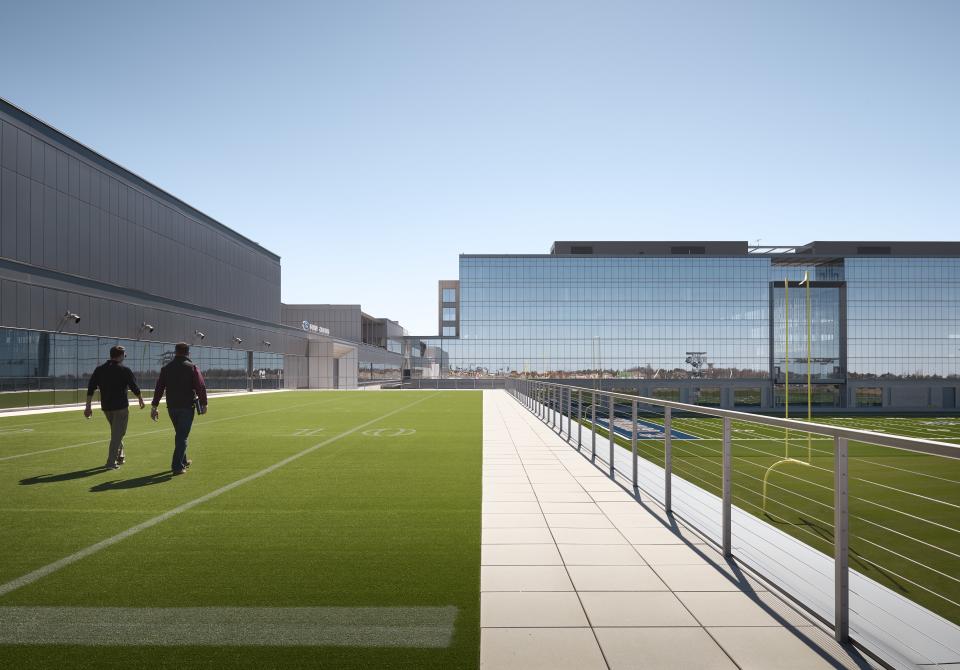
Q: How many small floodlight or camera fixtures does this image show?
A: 5